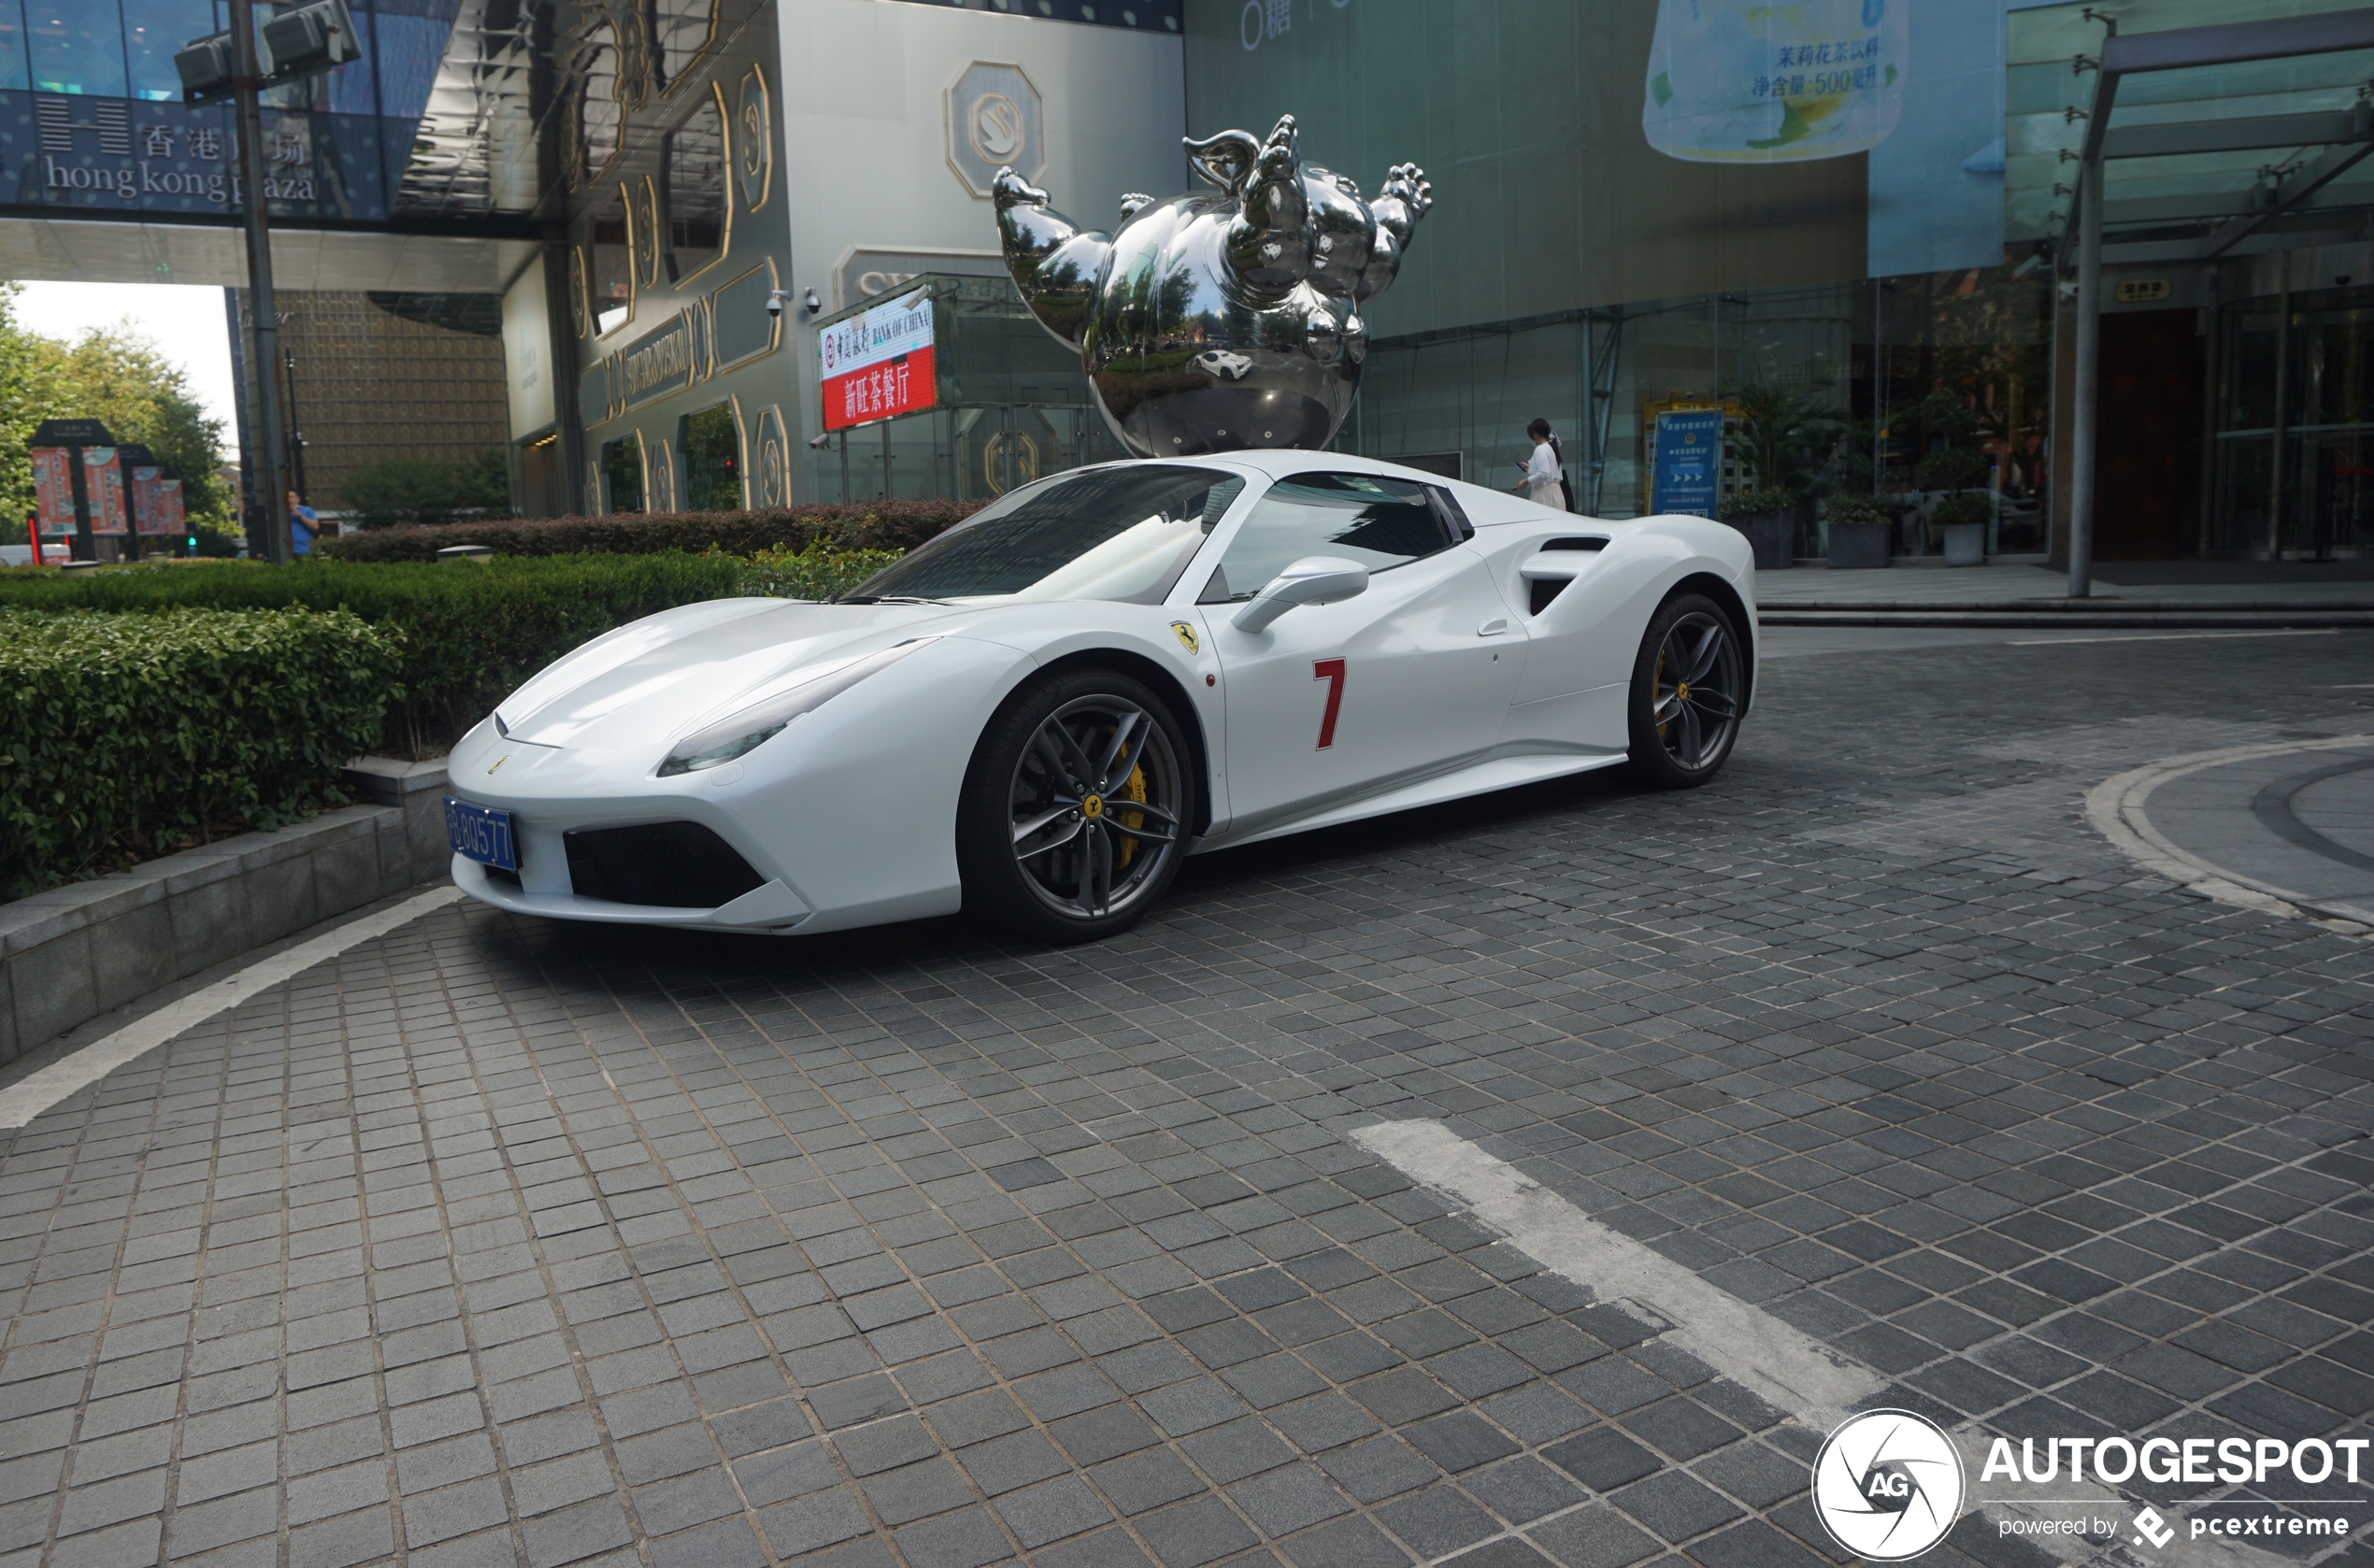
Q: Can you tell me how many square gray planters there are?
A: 2